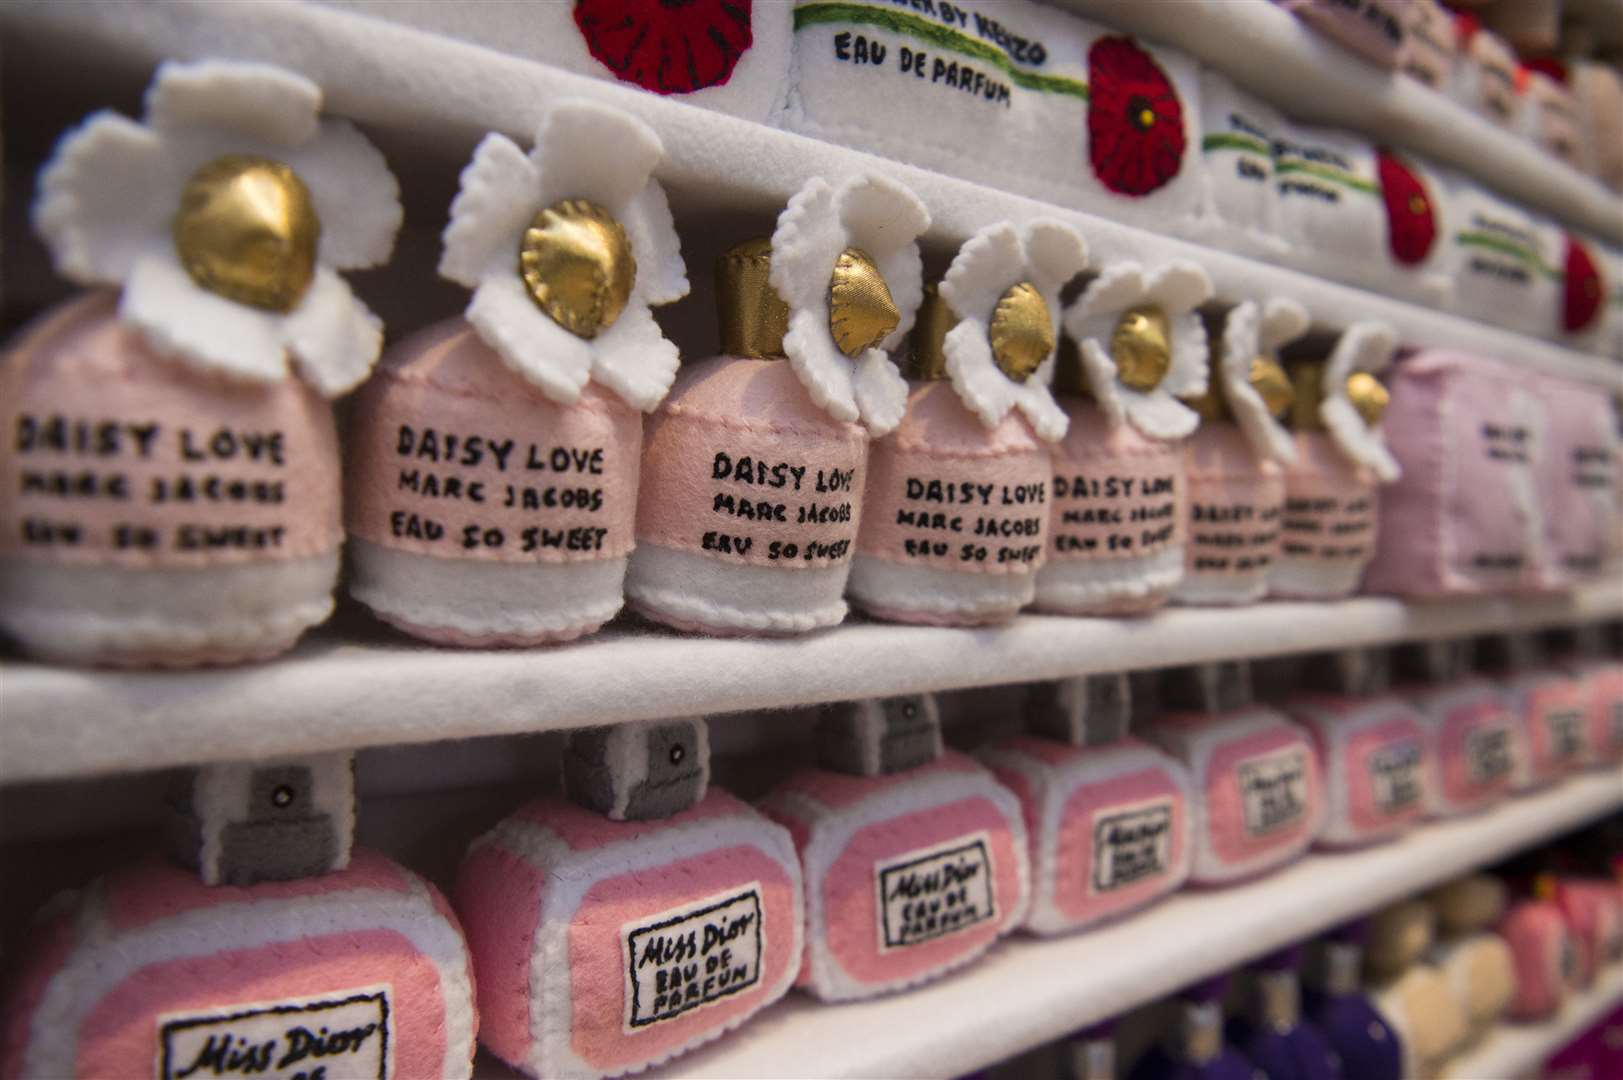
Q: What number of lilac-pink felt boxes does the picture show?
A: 2